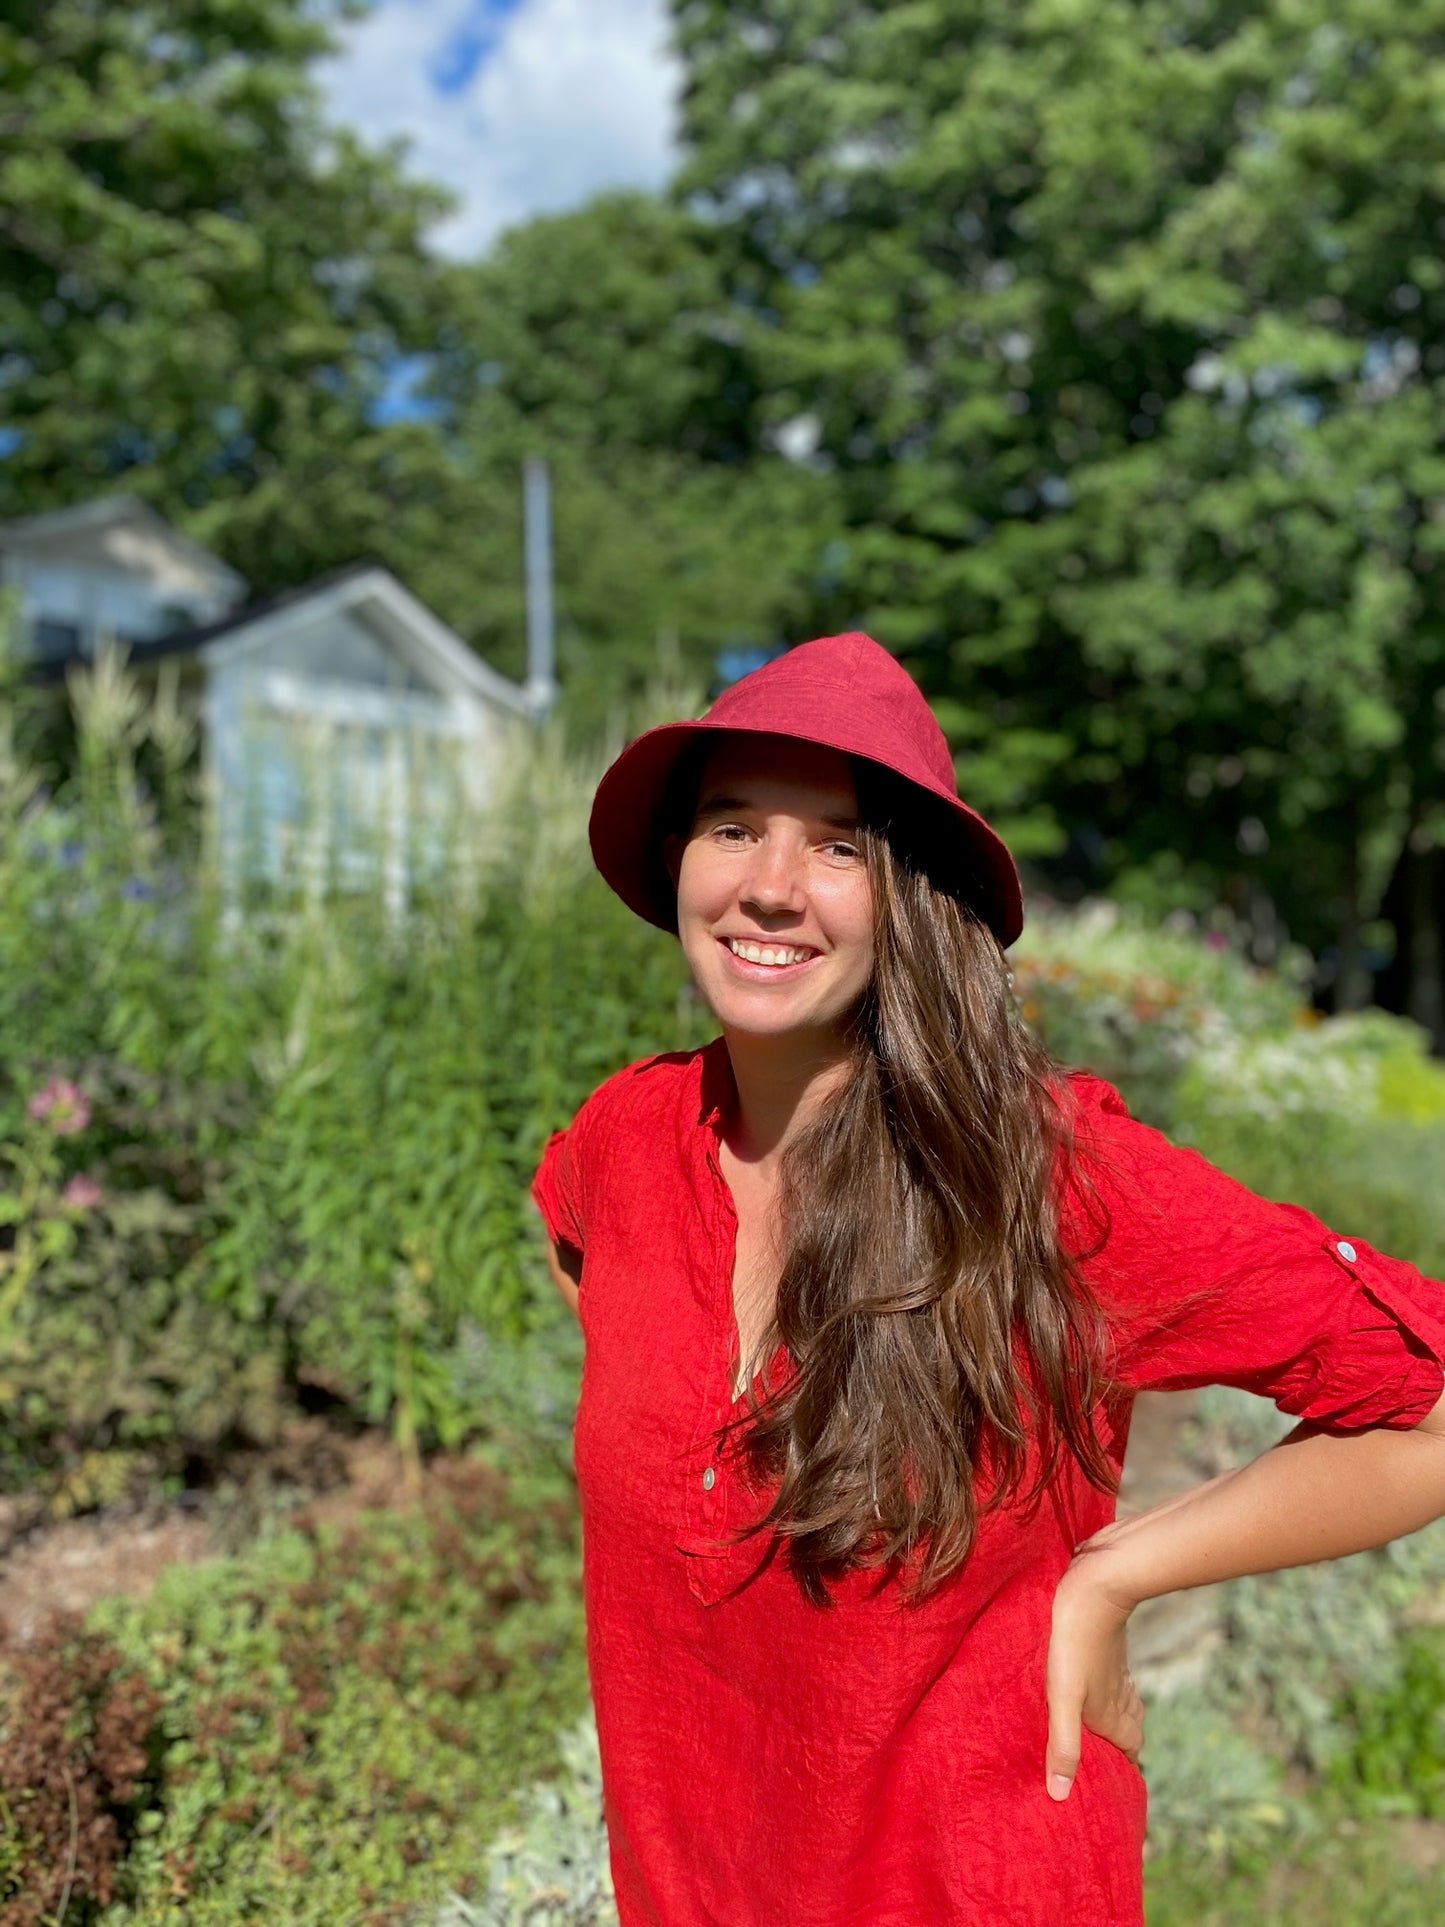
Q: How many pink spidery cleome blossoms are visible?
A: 2